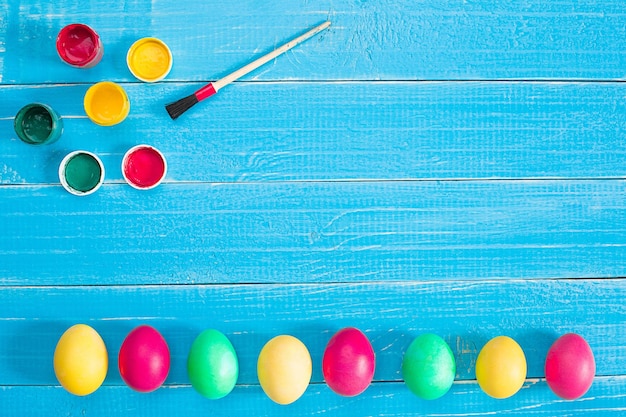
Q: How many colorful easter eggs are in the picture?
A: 8